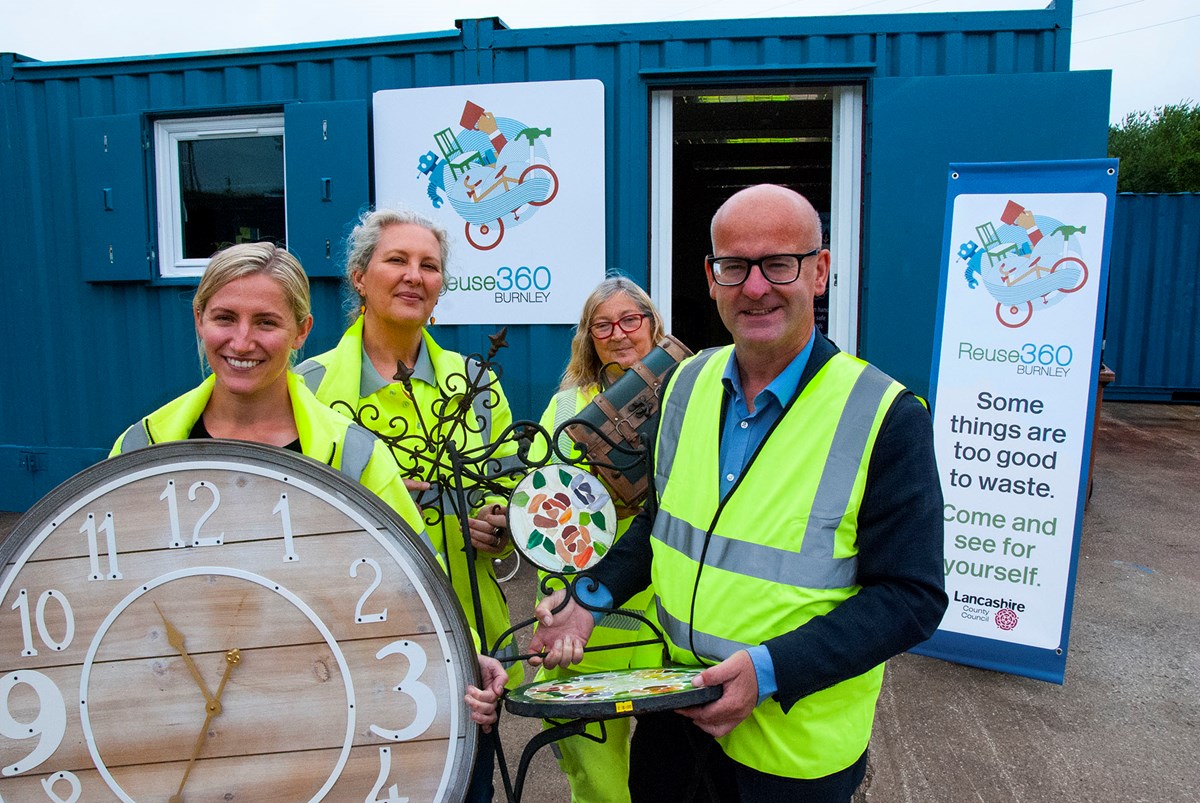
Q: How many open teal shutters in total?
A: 2